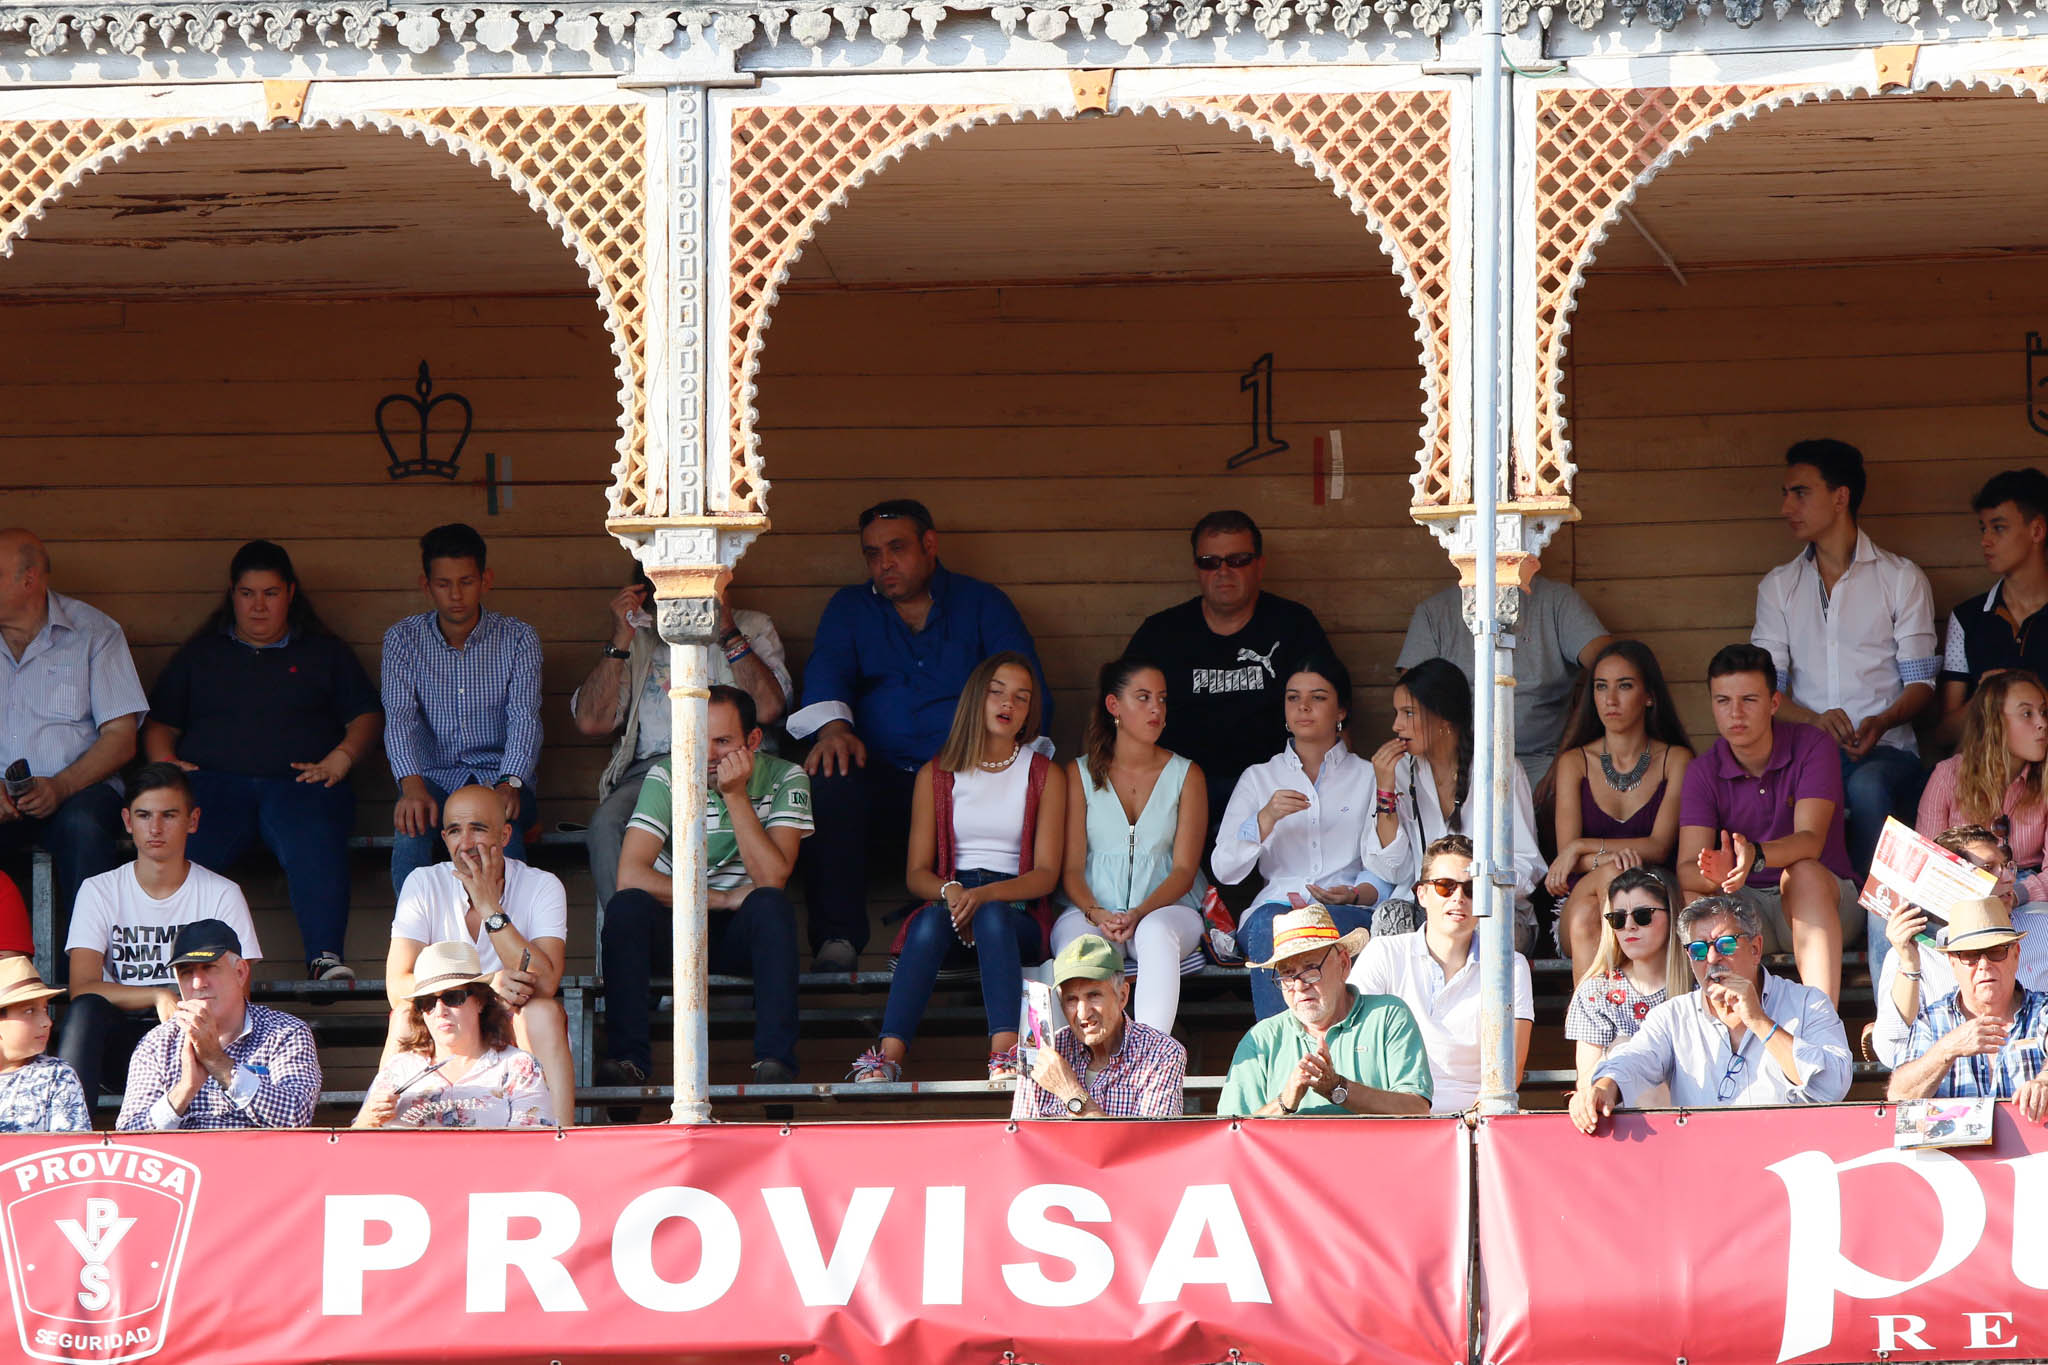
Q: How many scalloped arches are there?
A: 3